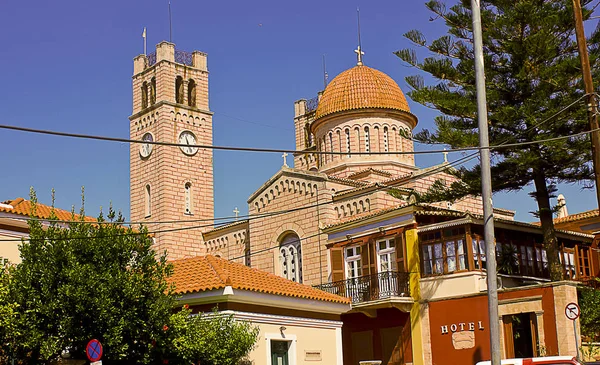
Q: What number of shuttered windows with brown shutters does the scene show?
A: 2